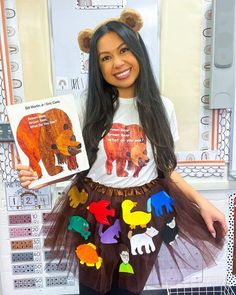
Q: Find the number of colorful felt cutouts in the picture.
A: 10